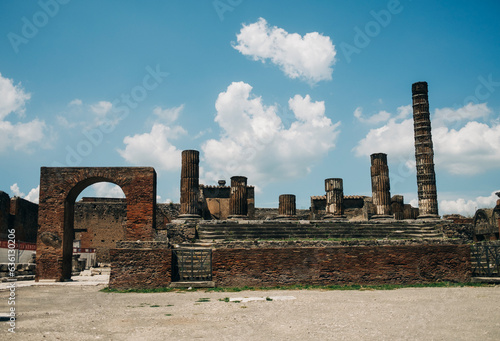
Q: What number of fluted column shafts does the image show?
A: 6